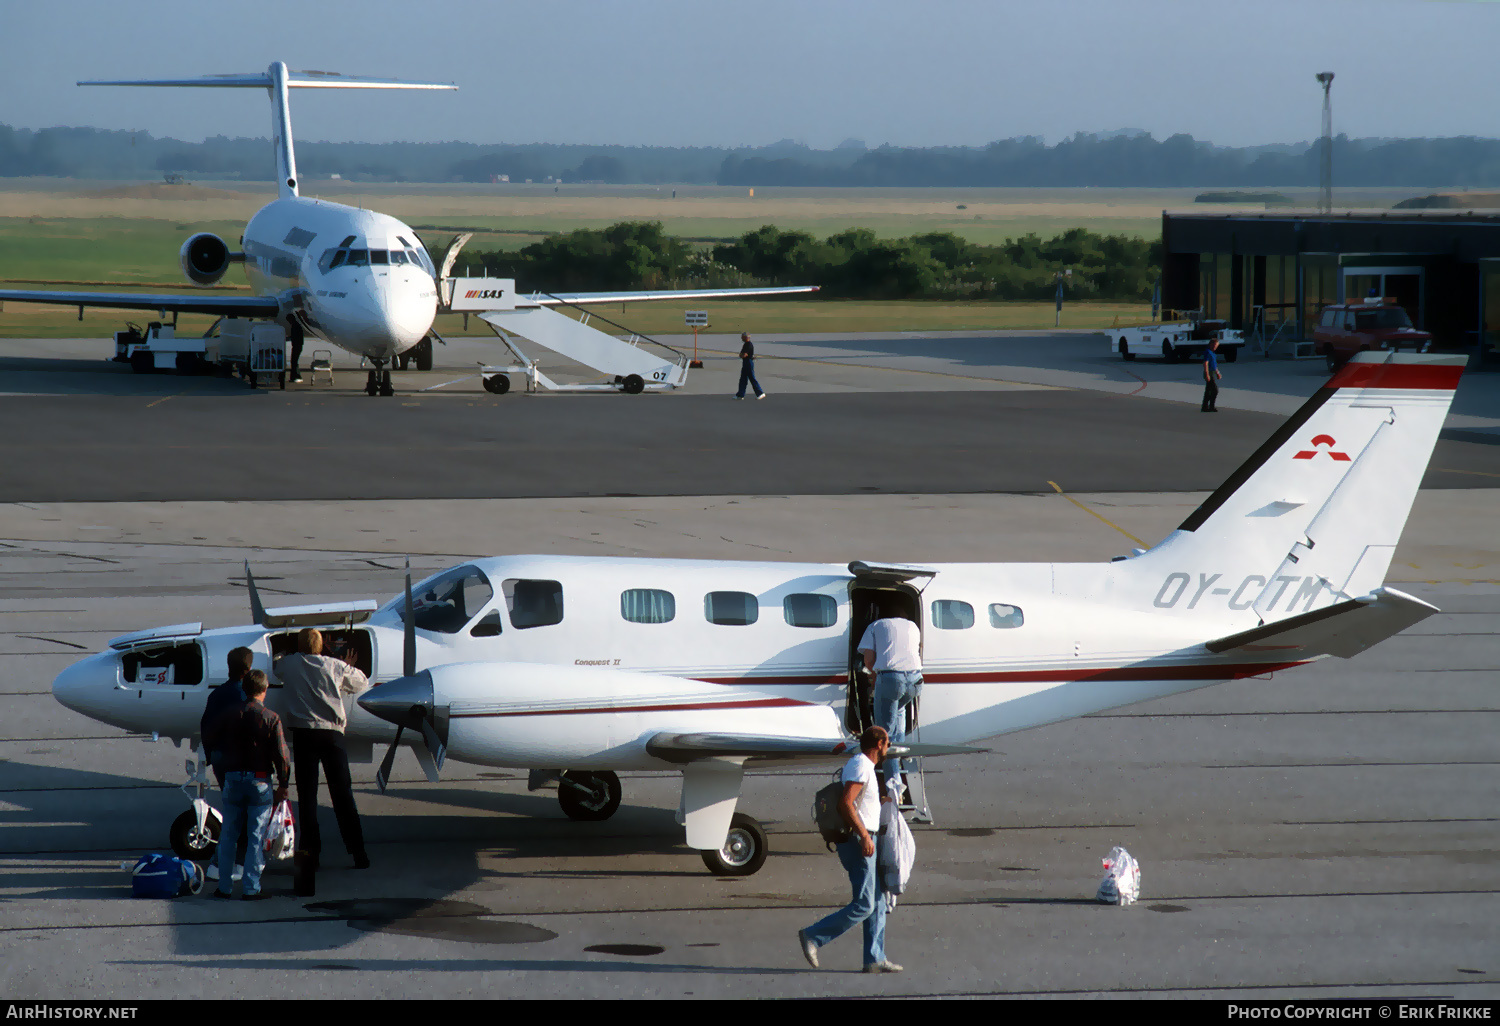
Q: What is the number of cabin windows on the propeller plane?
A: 5